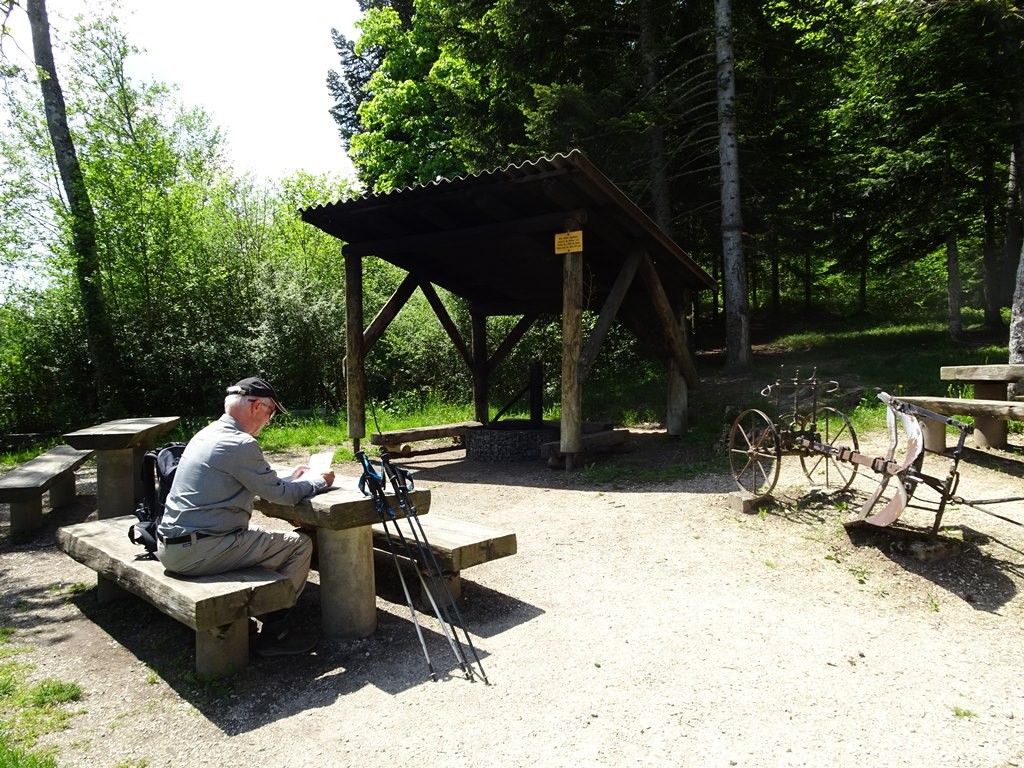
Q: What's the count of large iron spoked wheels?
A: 2